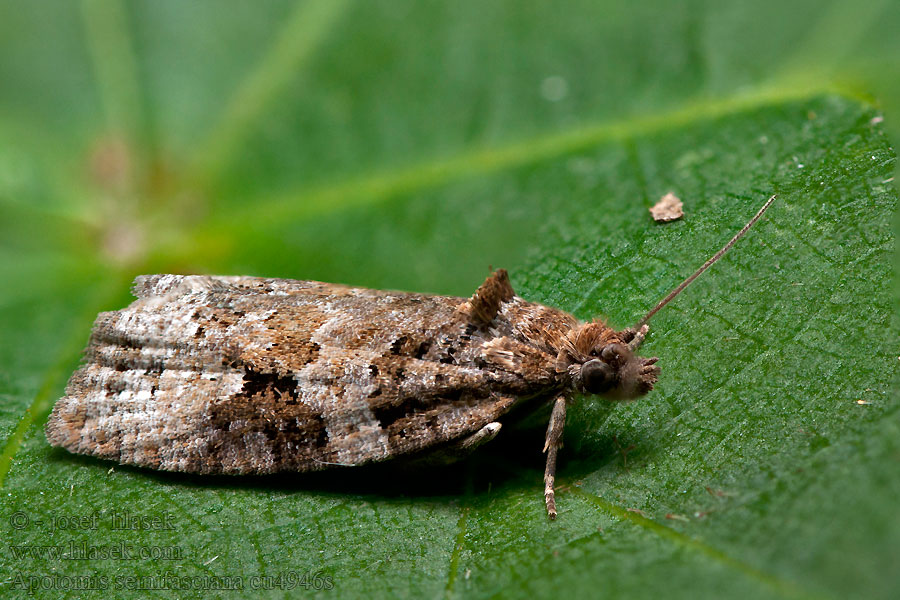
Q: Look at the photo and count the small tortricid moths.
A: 1